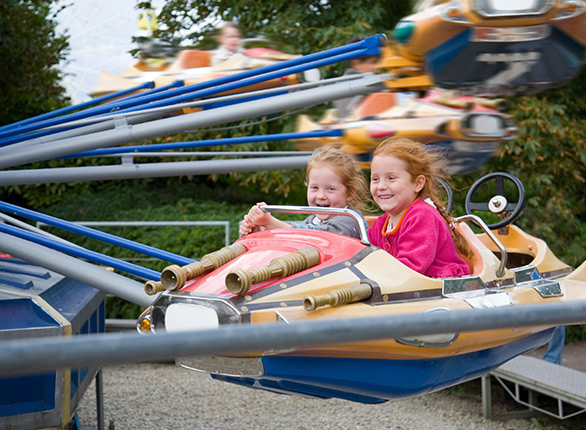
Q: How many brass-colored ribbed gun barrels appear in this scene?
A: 4